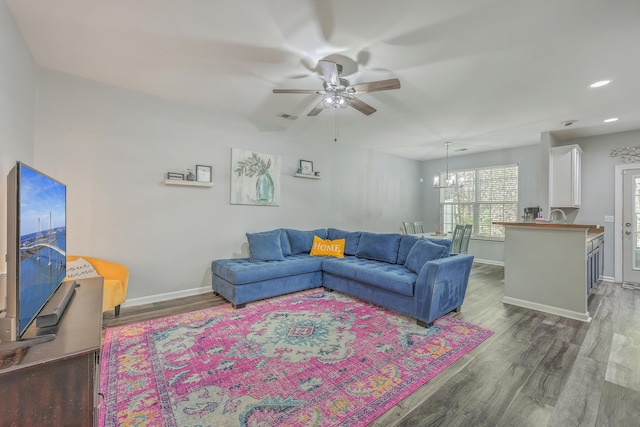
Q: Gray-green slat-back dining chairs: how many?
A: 4